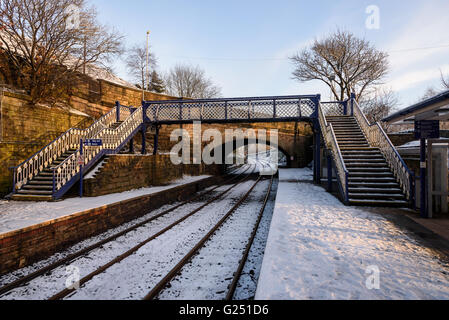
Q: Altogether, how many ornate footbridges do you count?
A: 1